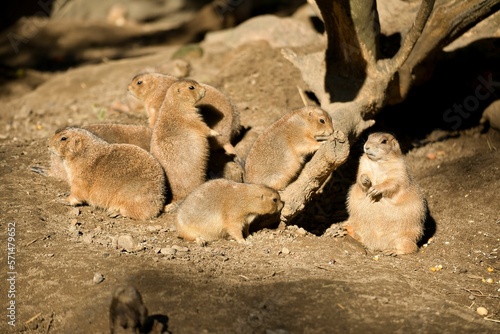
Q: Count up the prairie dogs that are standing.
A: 2